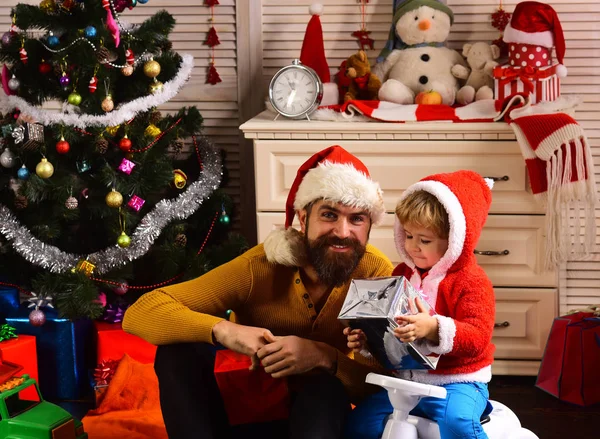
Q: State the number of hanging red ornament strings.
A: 3